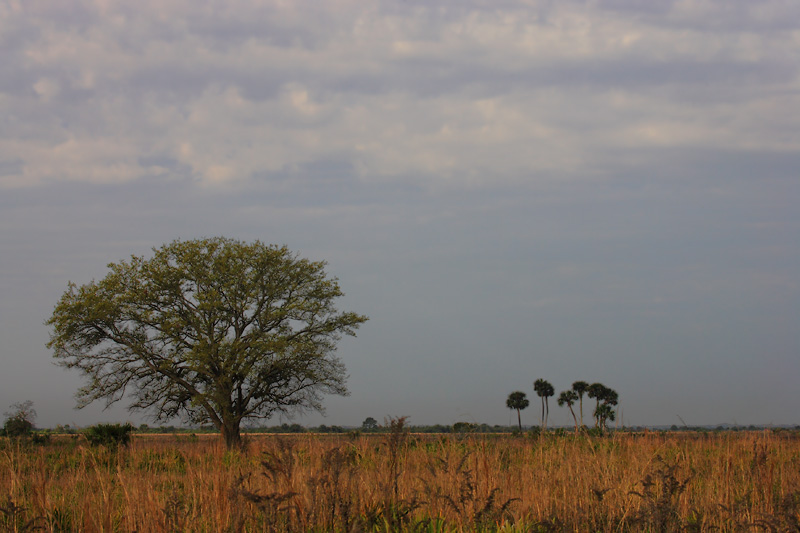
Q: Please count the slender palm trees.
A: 8